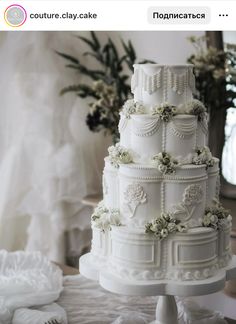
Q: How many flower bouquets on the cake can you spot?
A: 9